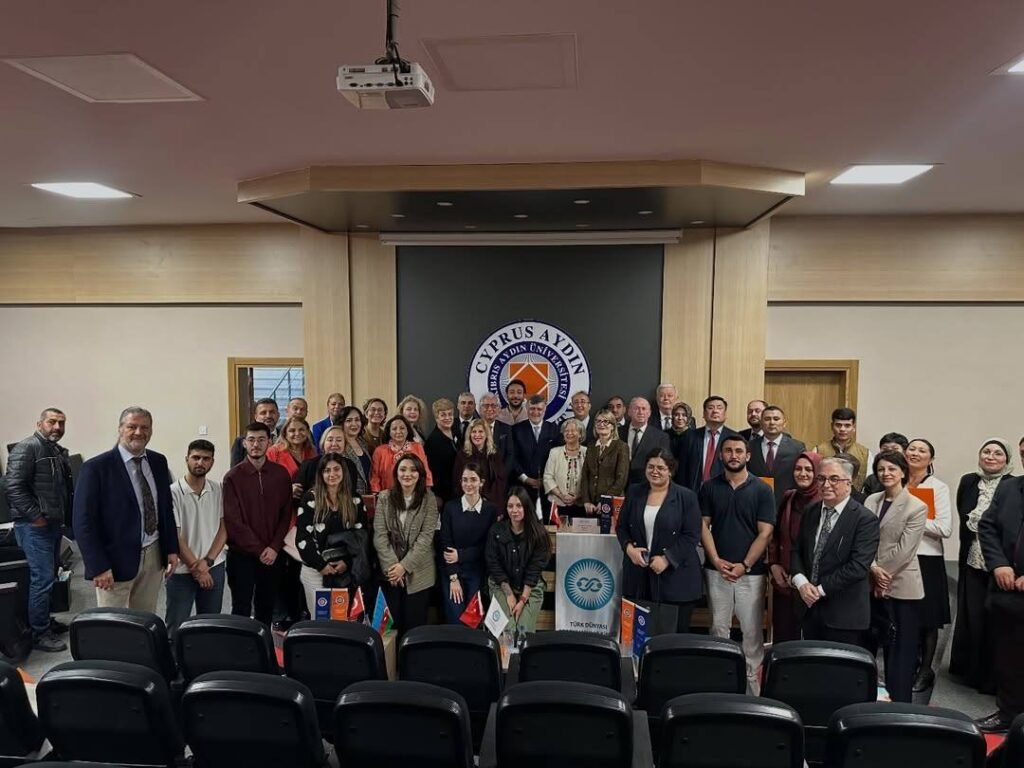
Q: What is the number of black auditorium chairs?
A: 15